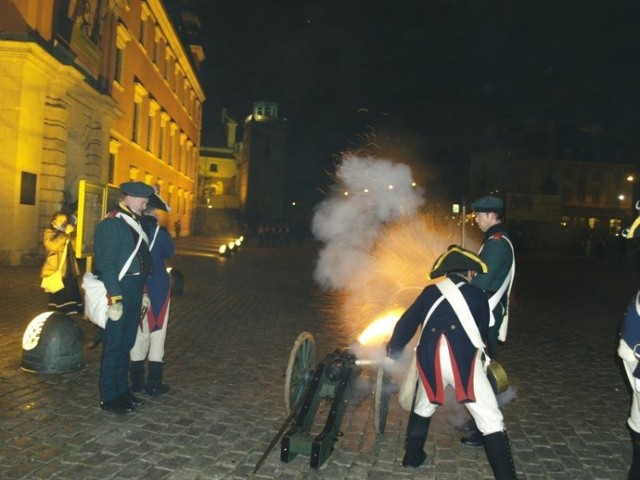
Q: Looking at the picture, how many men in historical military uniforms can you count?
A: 5